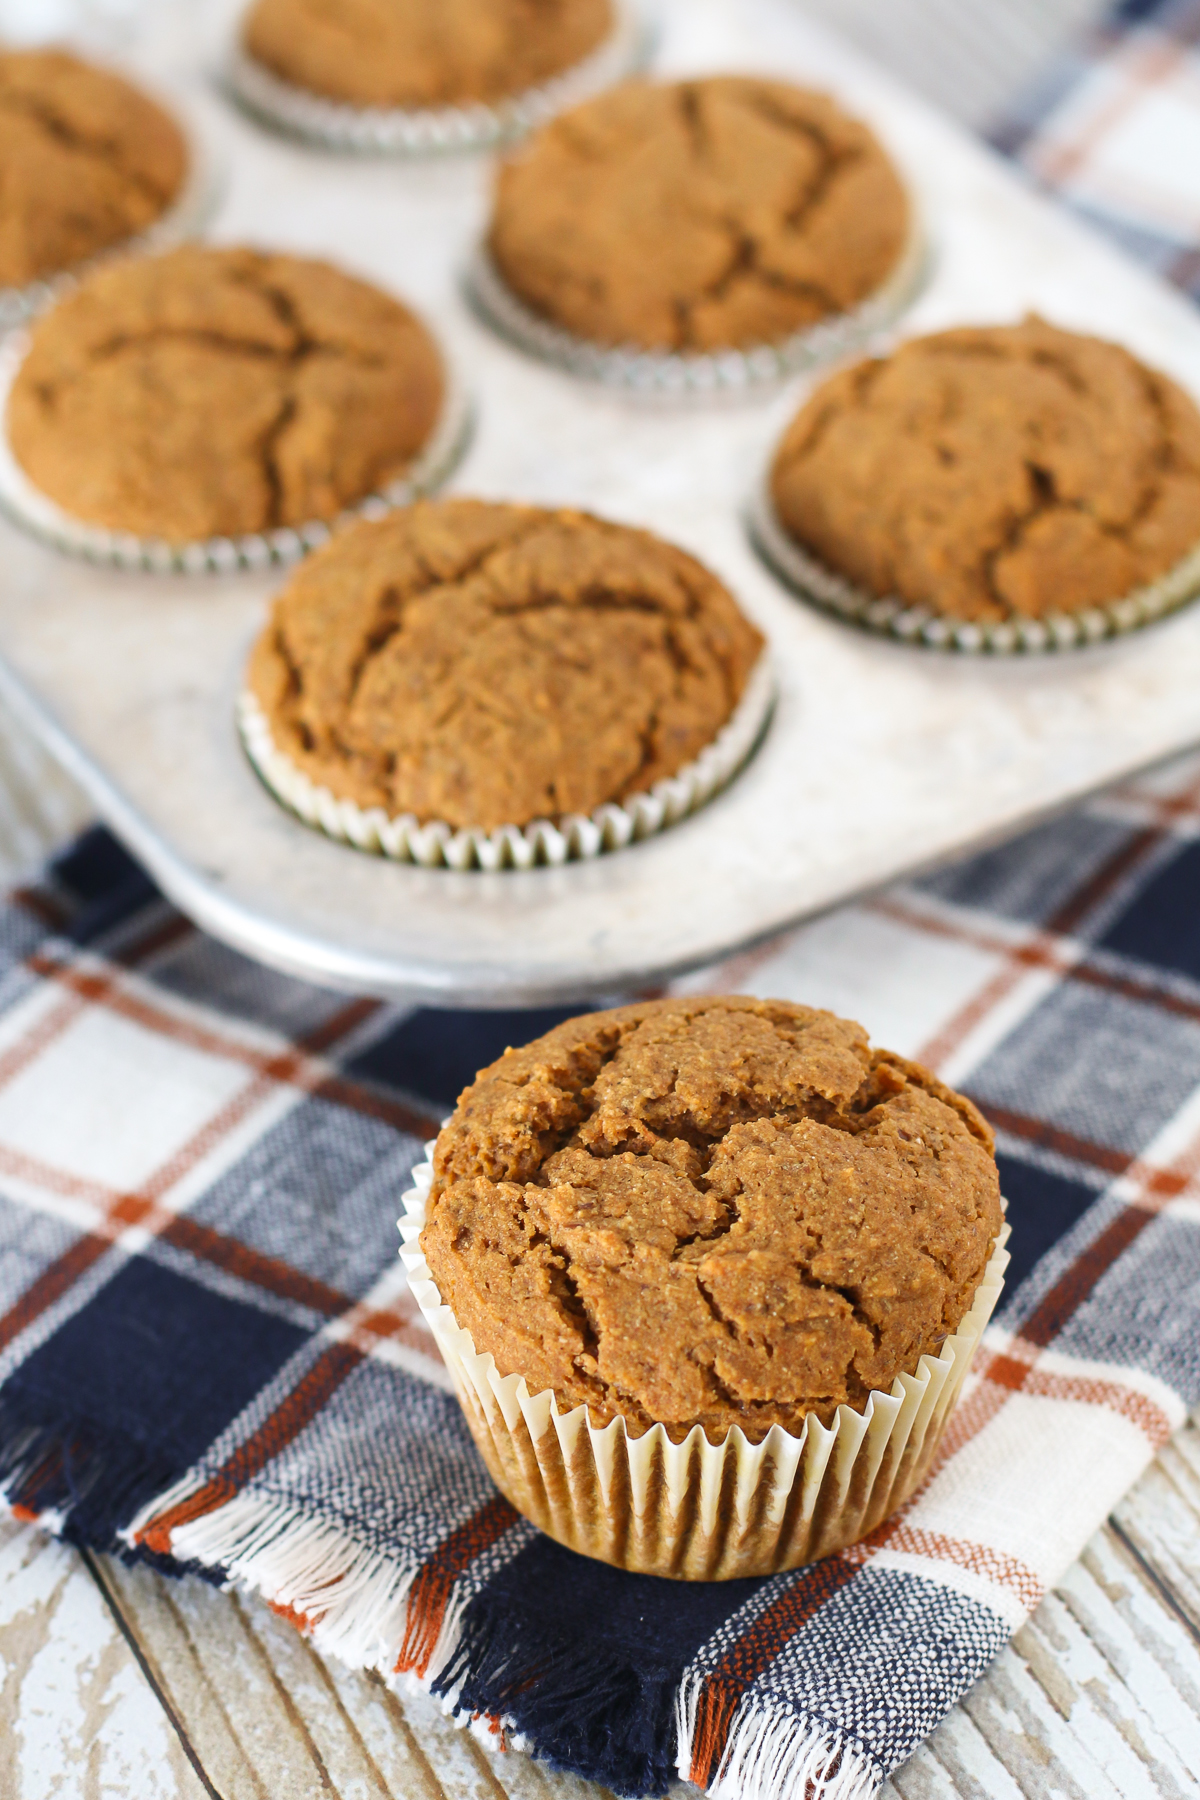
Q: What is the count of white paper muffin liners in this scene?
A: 7